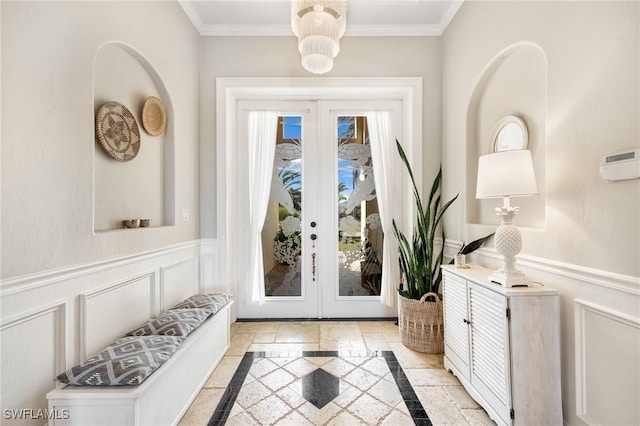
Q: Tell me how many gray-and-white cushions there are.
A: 3